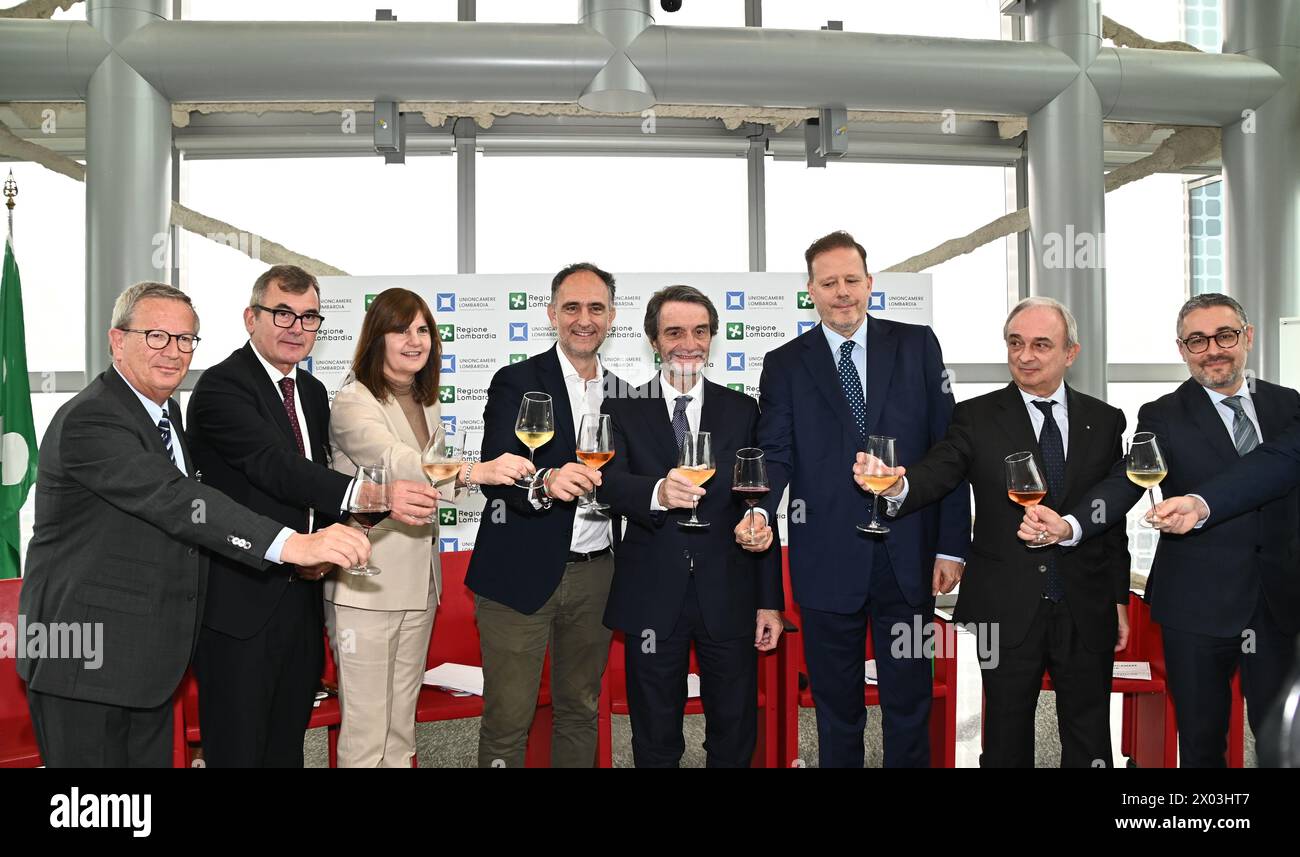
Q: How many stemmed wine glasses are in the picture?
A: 9